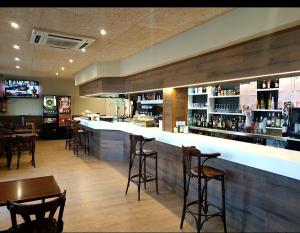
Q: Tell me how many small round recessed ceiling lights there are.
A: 9